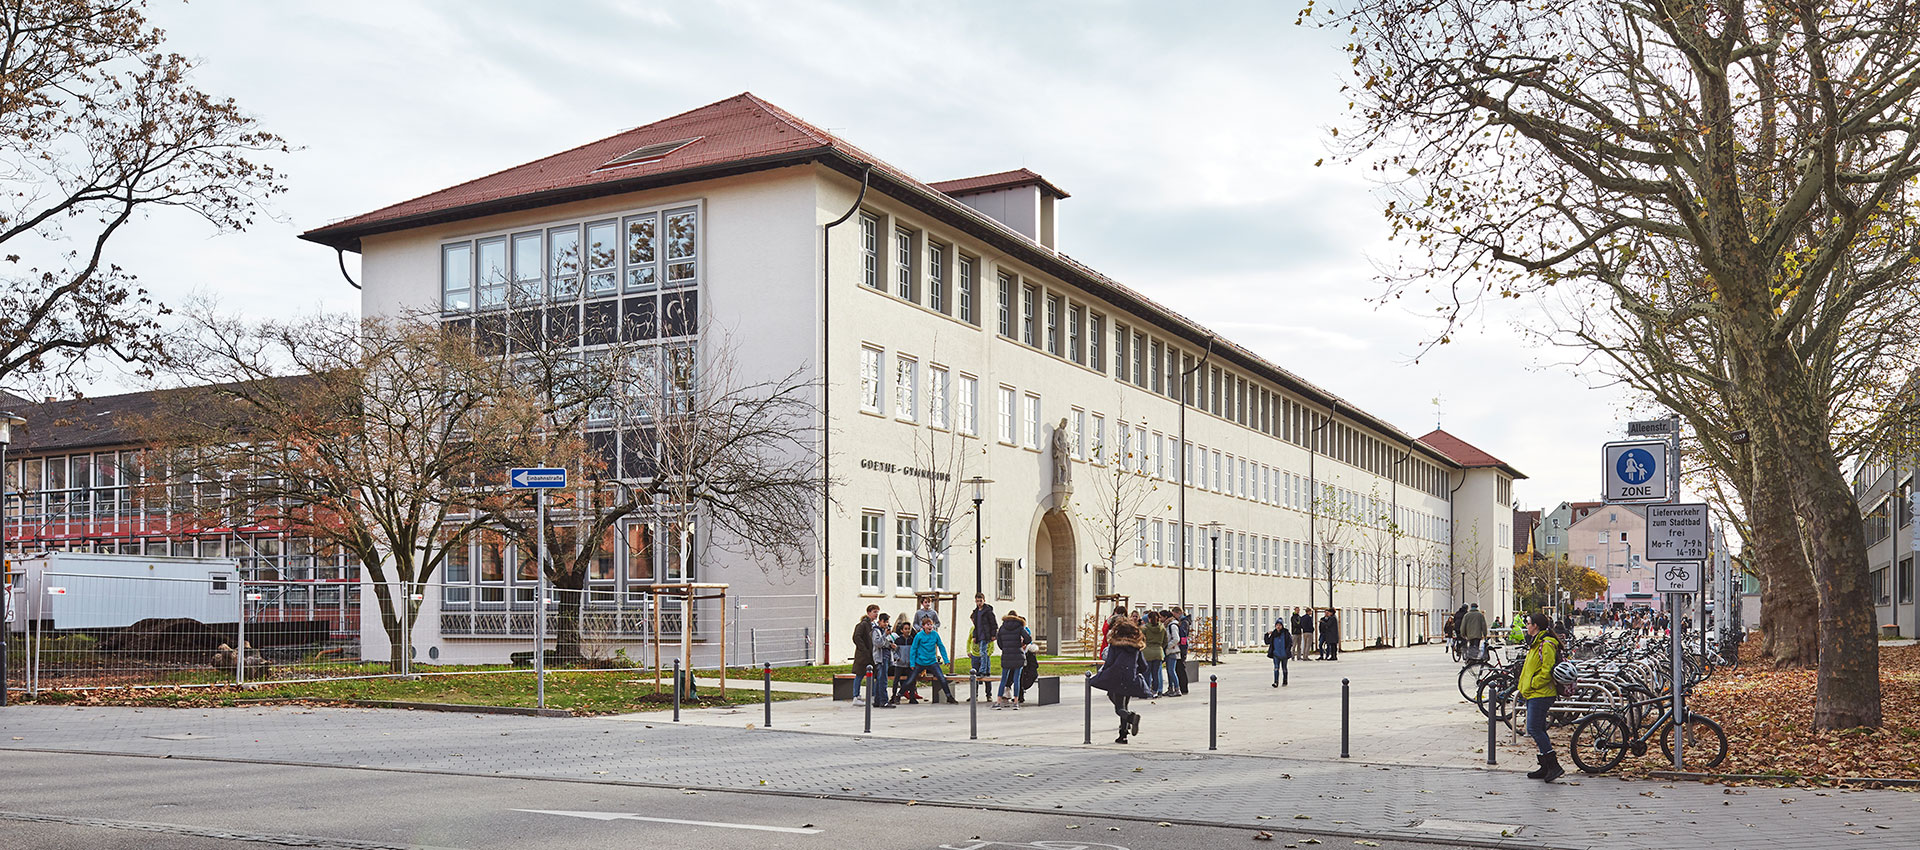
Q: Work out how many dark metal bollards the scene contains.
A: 8